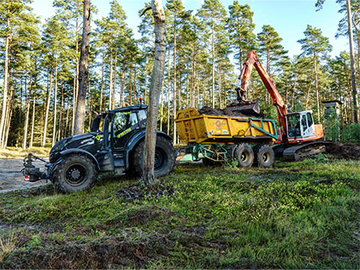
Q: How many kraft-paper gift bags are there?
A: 0